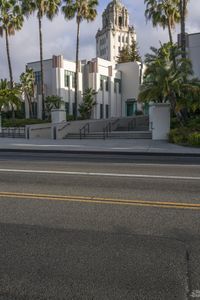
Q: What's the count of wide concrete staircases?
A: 1